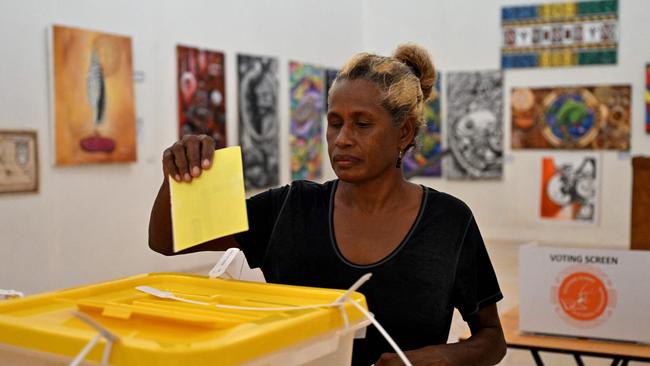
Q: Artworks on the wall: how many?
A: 12